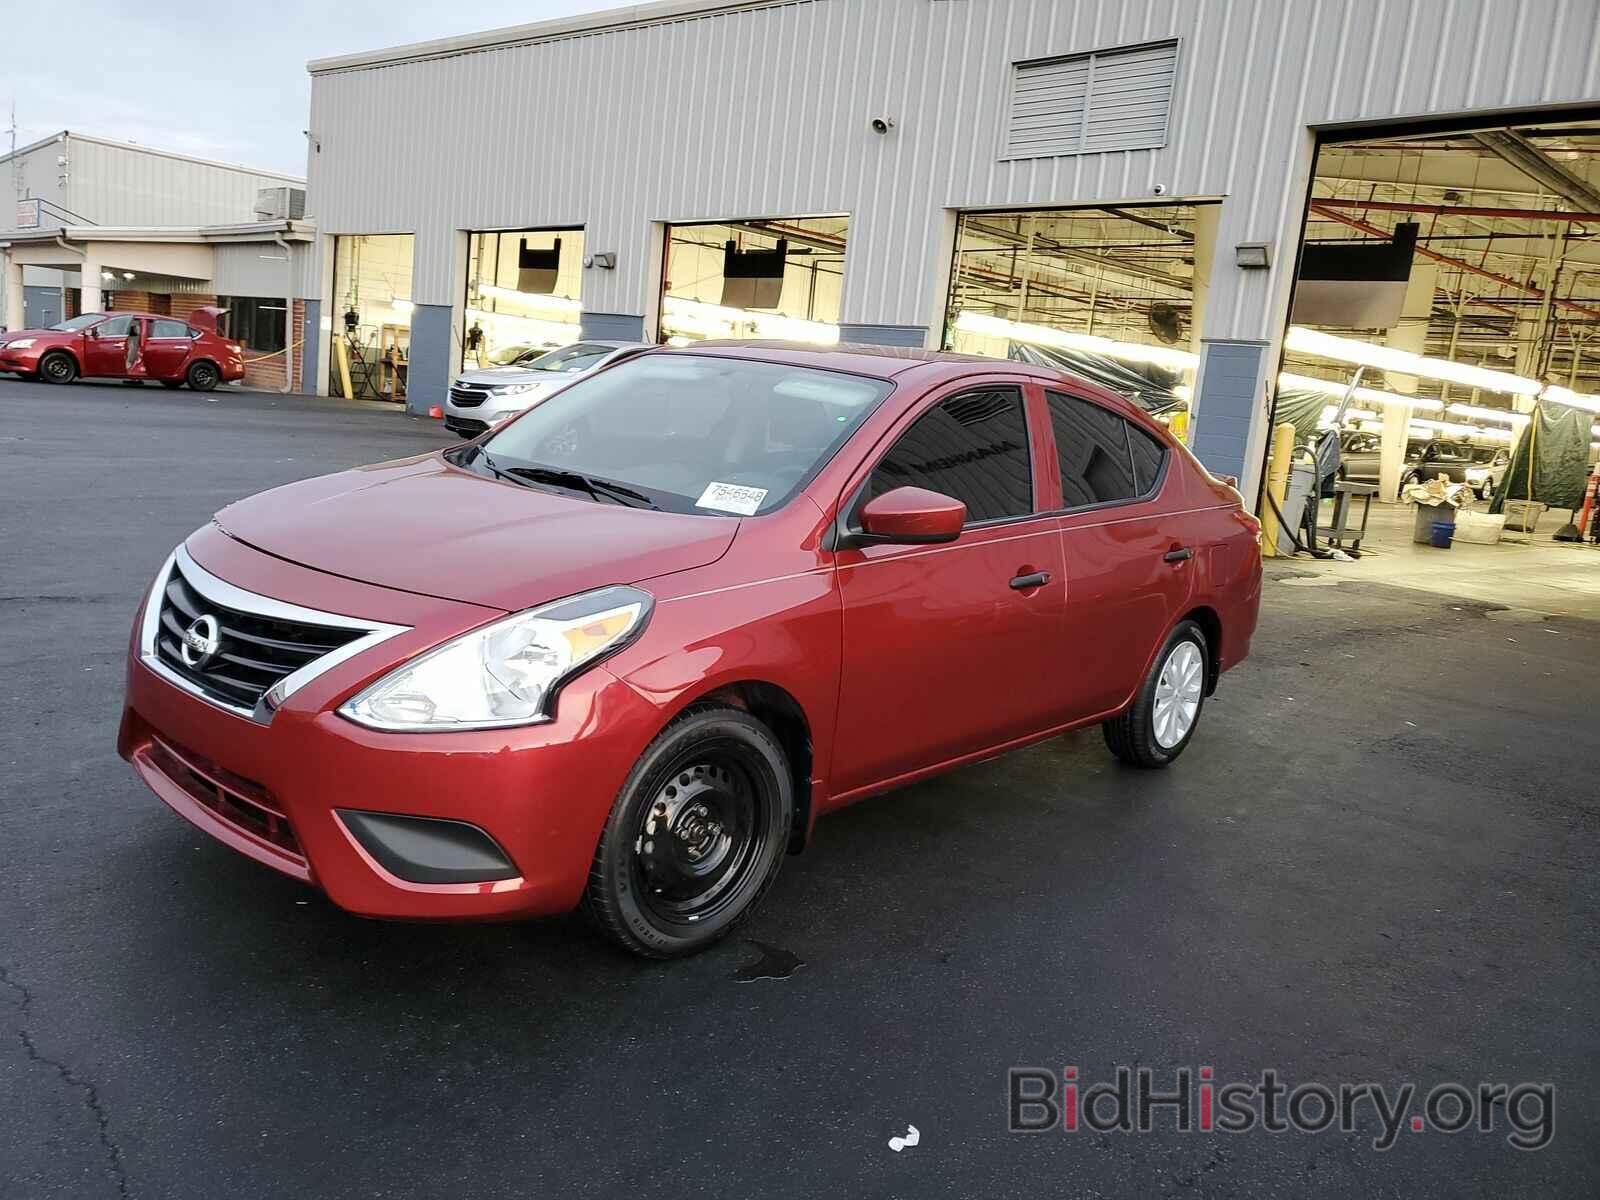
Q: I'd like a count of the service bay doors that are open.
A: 5